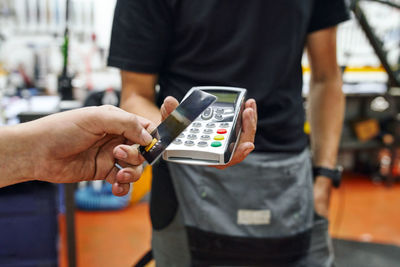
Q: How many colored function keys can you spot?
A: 3